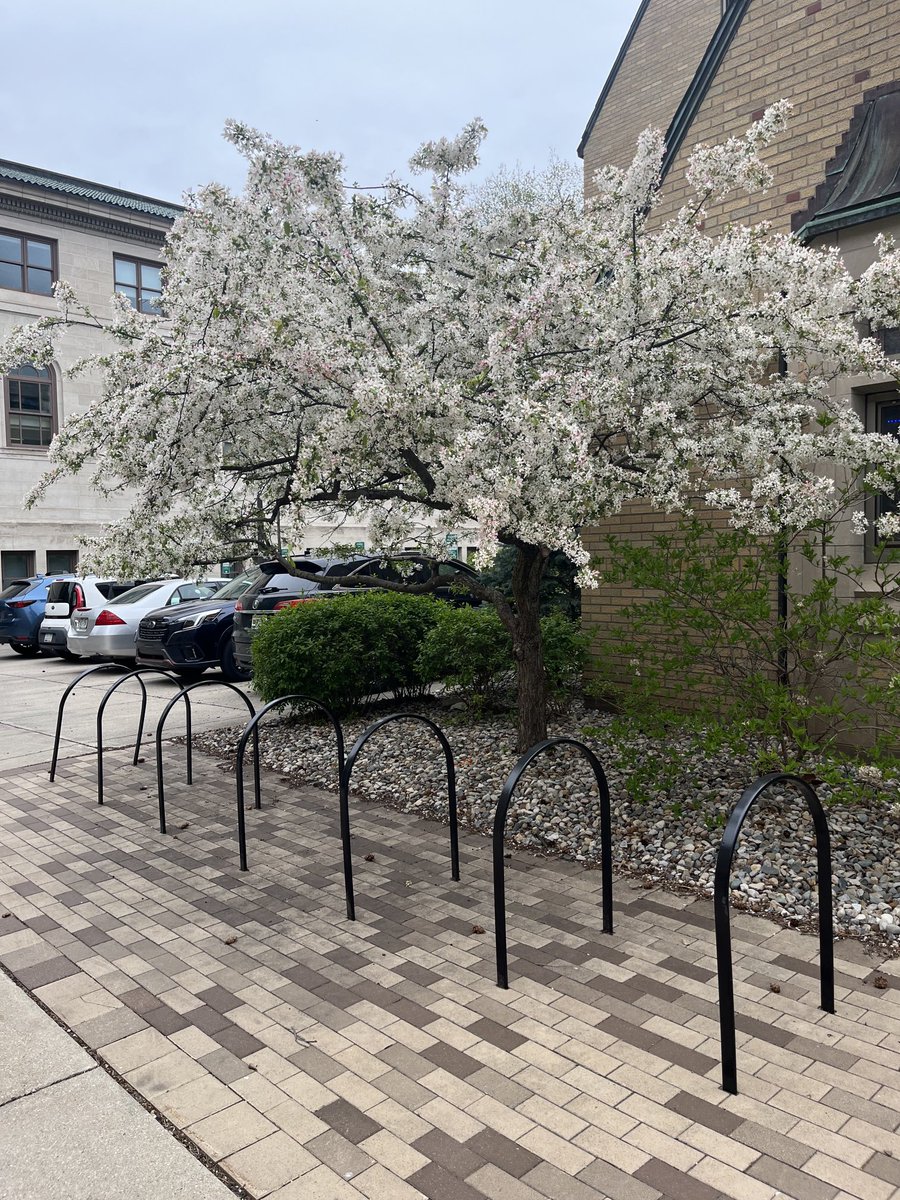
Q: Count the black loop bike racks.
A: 7